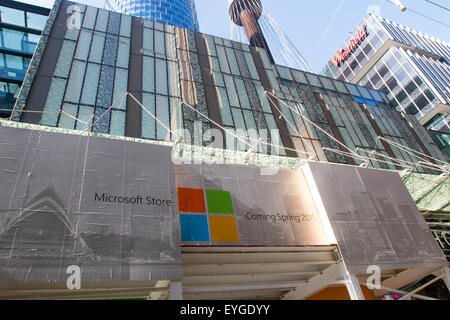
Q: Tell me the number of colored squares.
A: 4